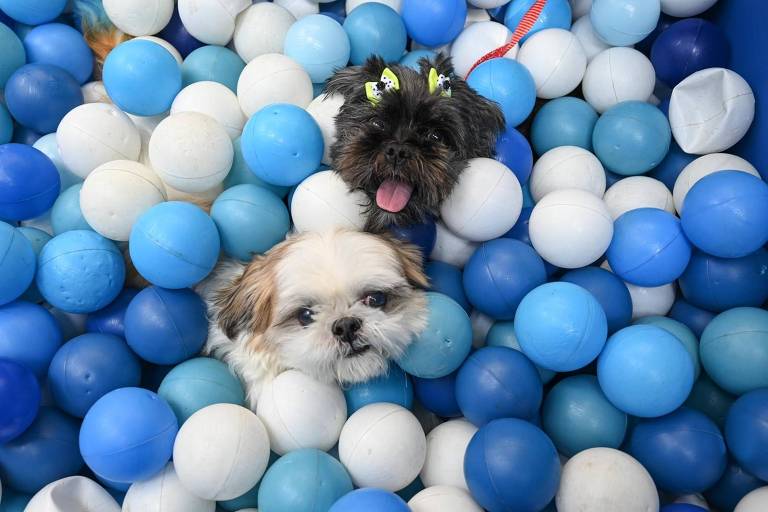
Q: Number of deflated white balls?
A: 2